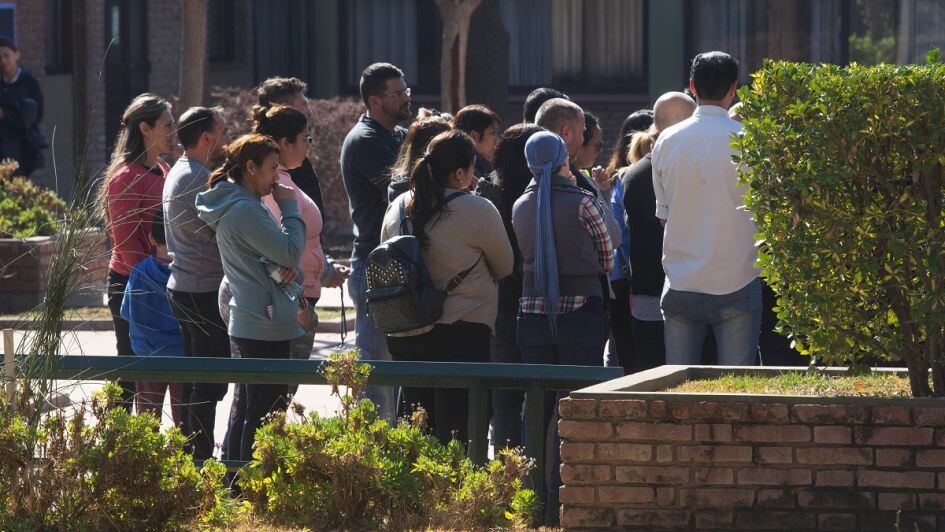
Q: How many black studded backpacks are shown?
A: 1